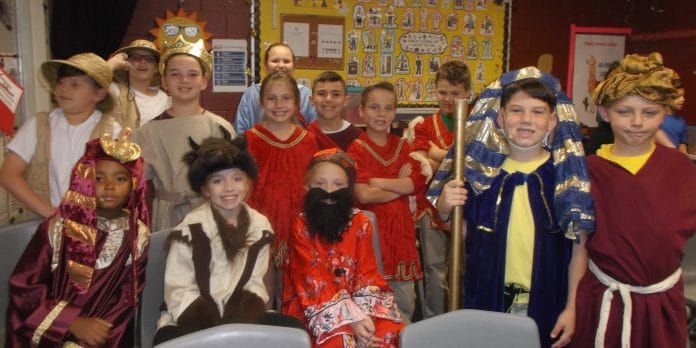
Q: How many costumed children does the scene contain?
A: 13